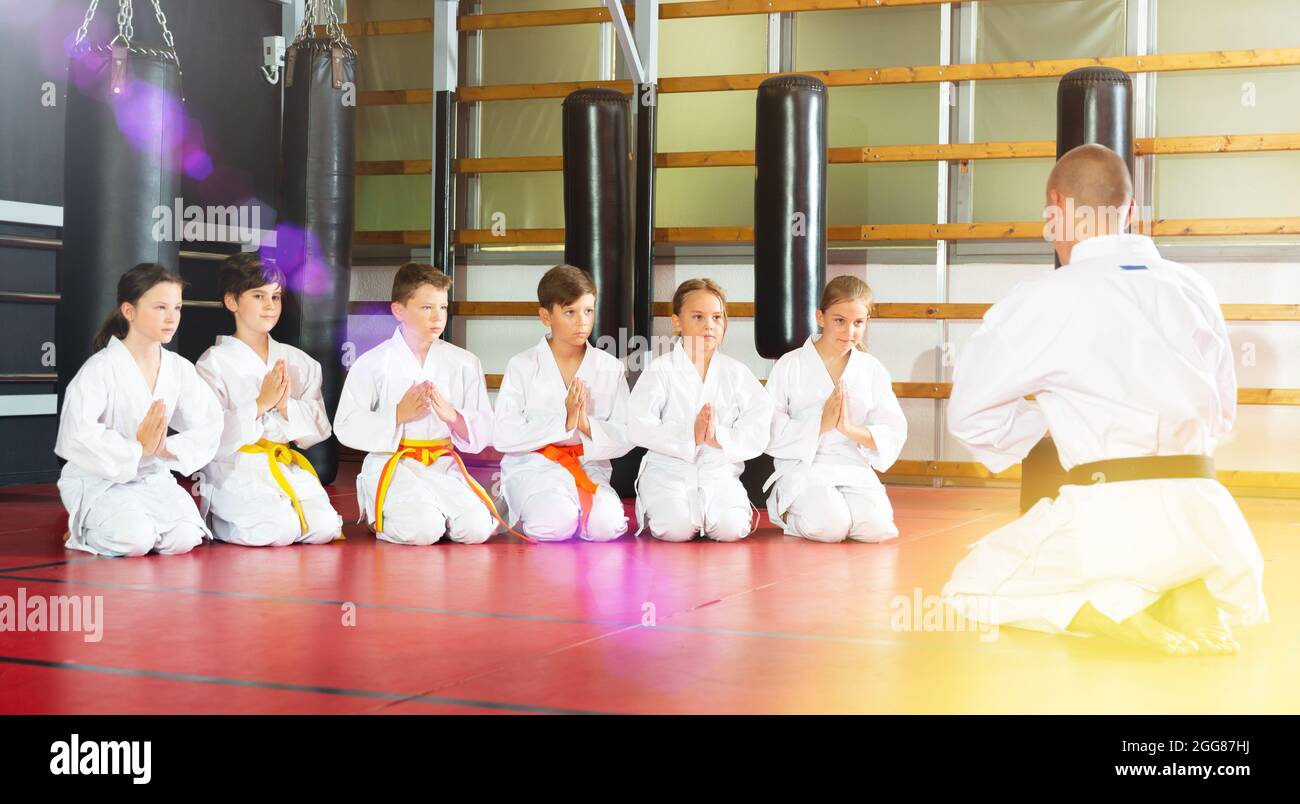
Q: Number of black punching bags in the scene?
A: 5